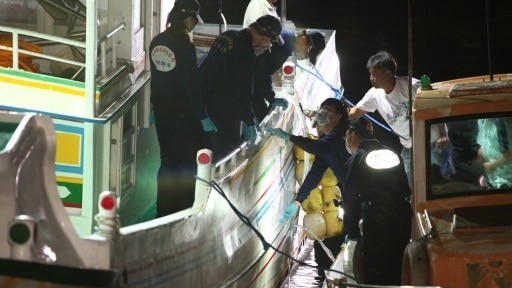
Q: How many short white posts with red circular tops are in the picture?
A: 3